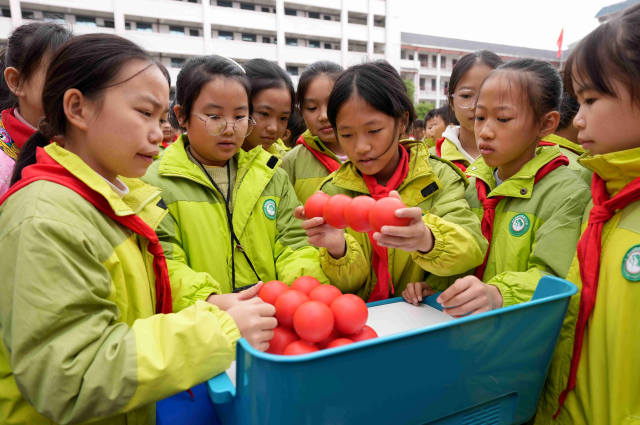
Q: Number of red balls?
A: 15